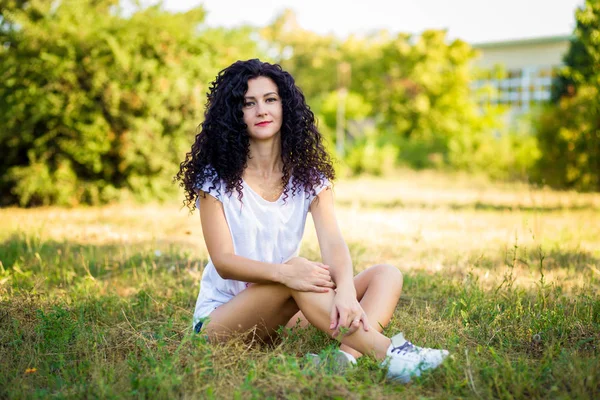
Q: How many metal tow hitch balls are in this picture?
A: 0